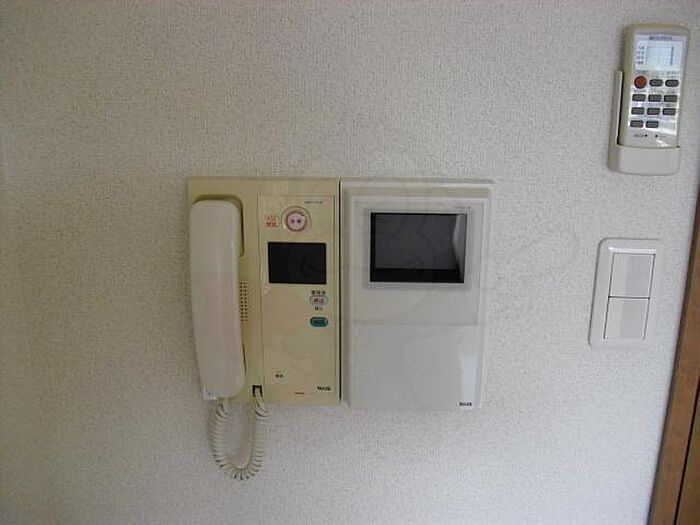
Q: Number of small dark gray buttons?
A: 10